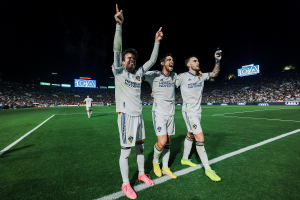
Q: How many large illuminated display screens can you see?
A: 2